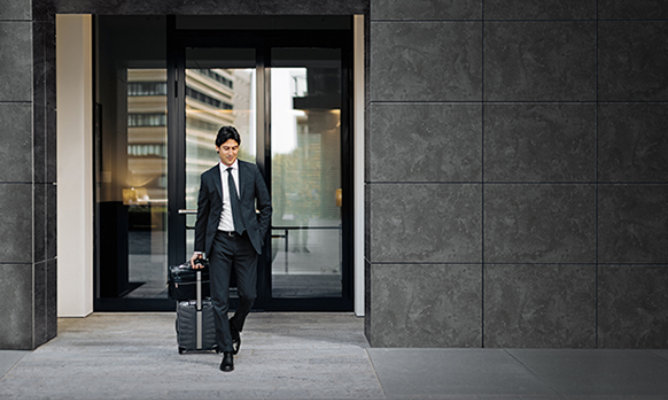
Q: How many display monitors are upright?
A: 0